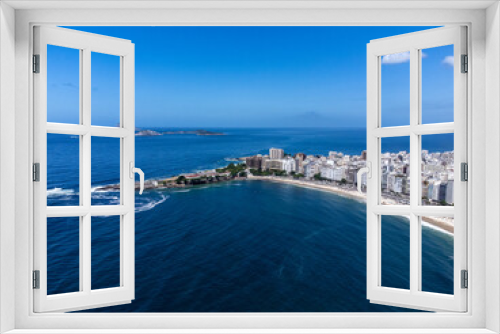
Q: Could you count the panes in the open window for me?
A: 12